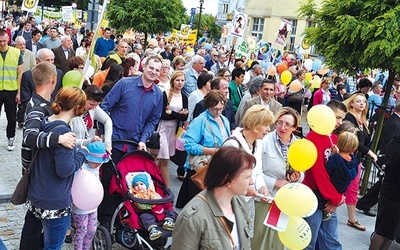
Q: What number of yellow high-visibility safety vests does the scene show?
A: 2